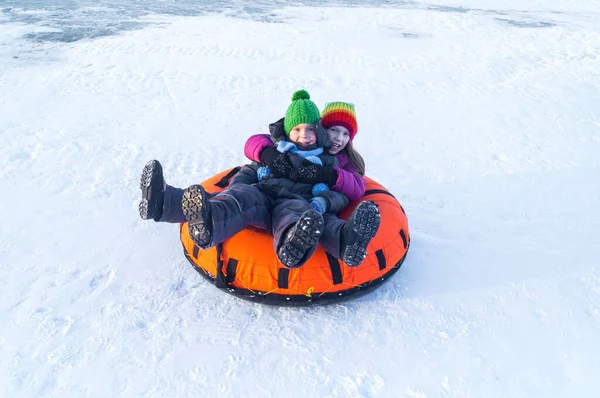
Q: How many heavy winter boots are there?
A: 4